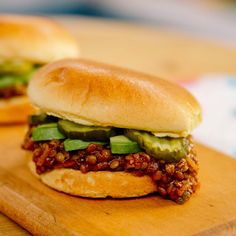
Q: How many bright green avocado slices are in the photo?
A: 3